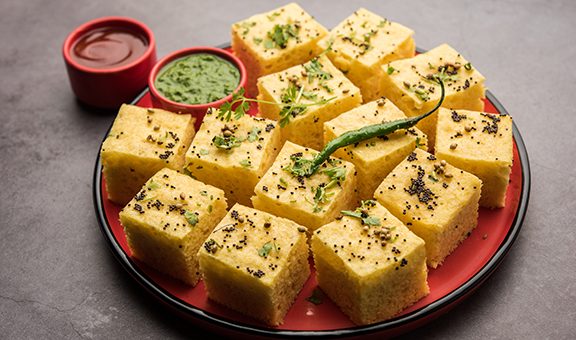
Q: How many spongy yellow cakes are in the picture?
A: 13